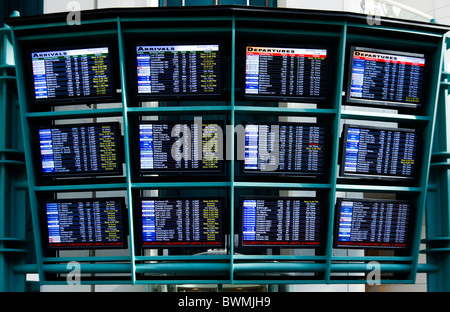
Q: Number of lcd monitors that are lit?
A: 12